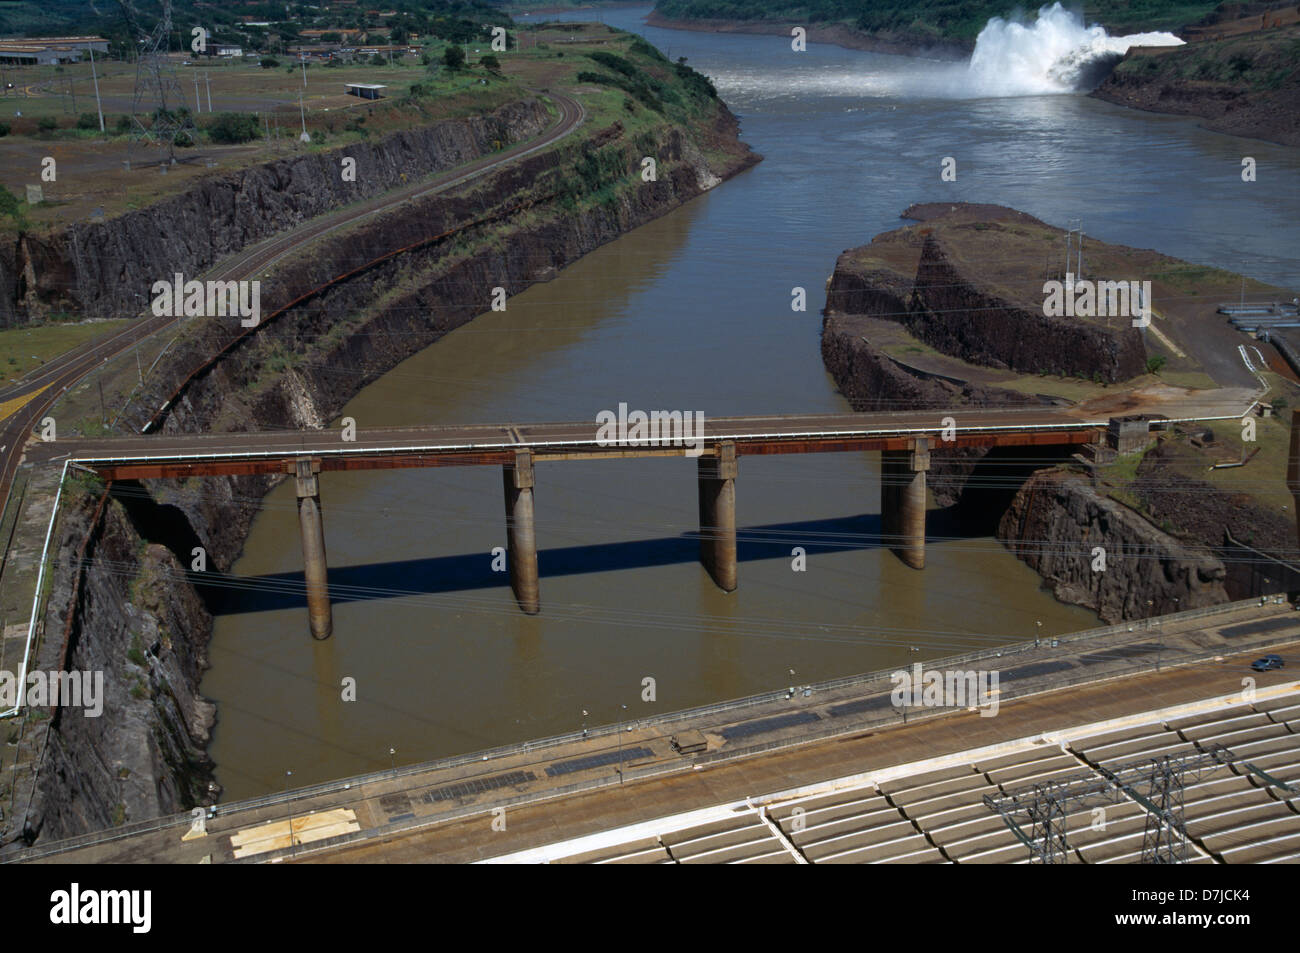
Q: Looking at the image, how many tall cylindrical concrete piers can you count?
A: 4